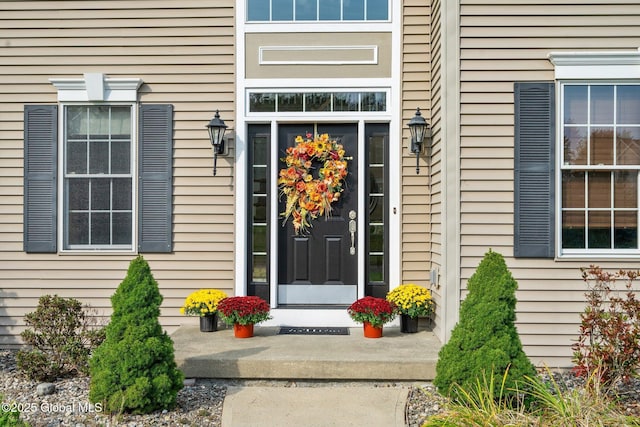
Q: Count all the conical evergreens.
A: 2